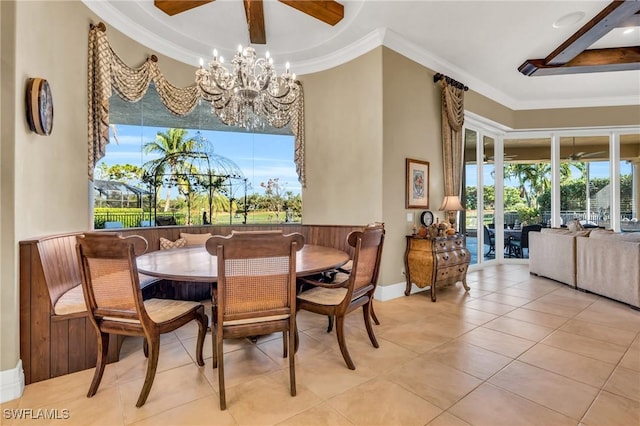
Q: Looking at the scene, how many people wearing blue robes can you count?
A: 0